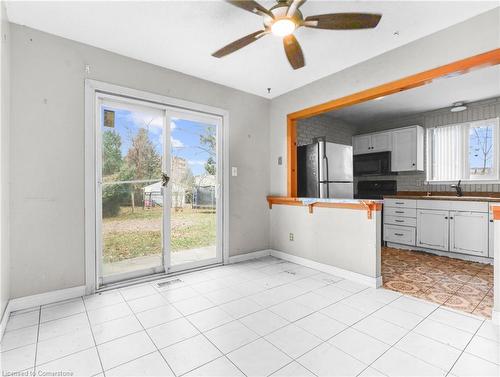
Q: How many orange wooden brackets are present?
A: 3